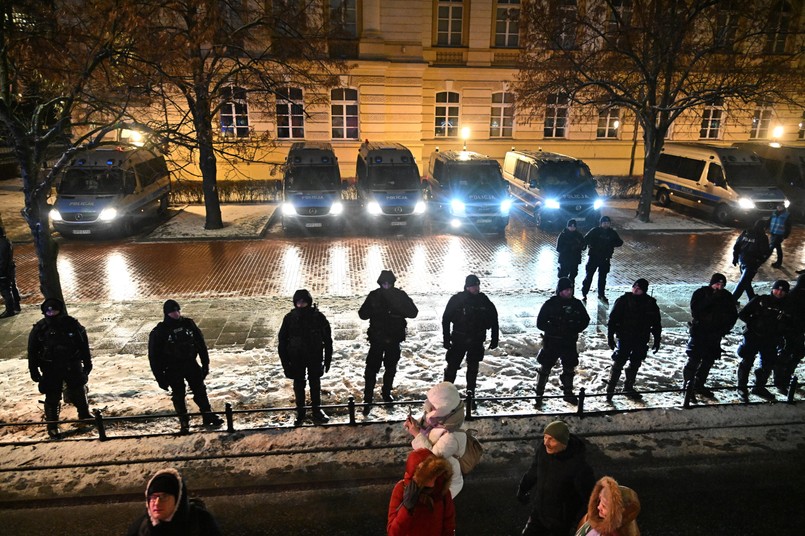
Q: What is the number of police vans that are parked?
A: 7